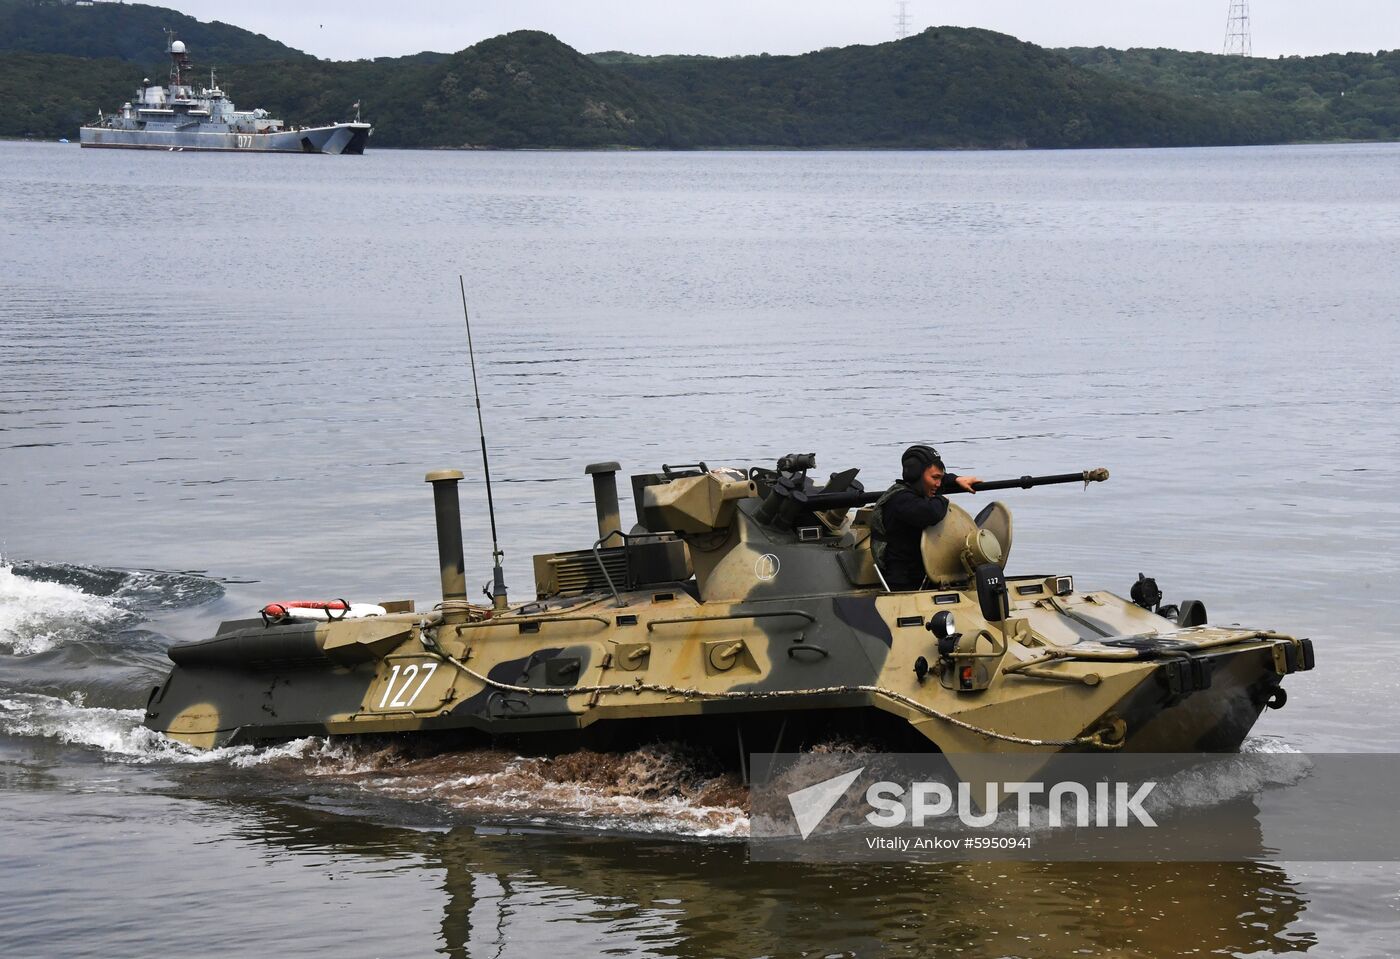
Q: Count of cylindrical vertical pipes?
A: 2